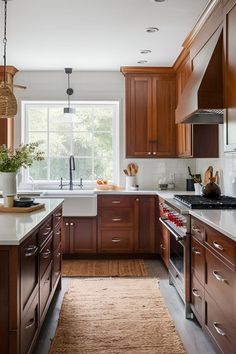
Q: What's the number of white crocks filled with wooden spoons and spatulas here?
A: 1